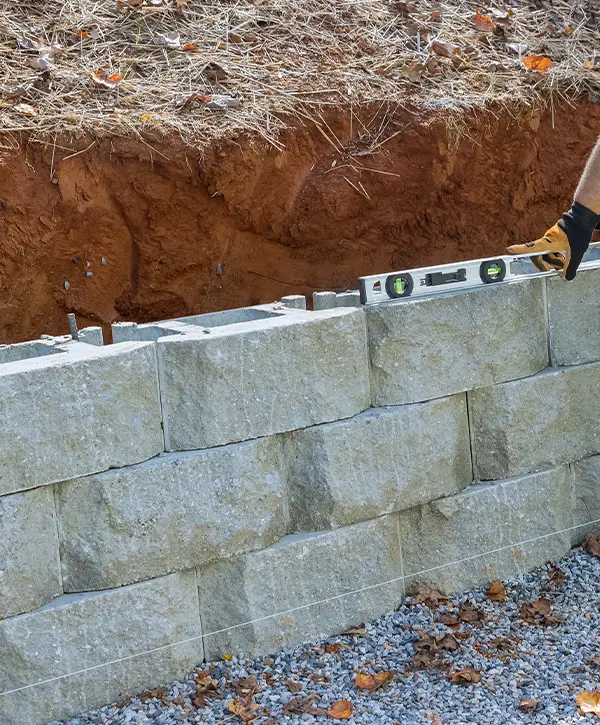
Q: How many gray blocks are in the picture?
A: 12